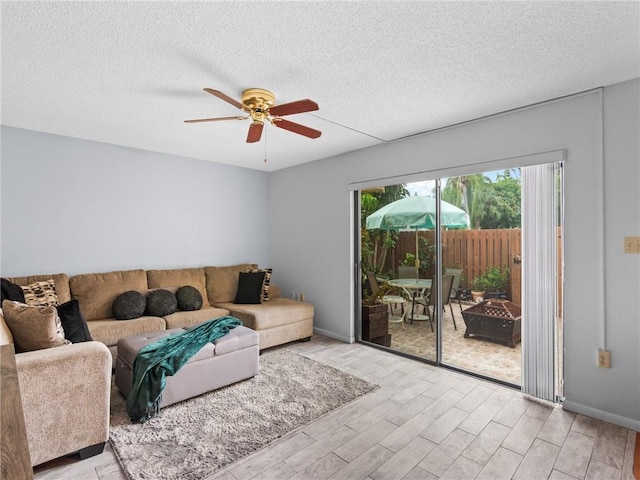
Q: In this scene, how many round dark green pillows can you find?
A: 3